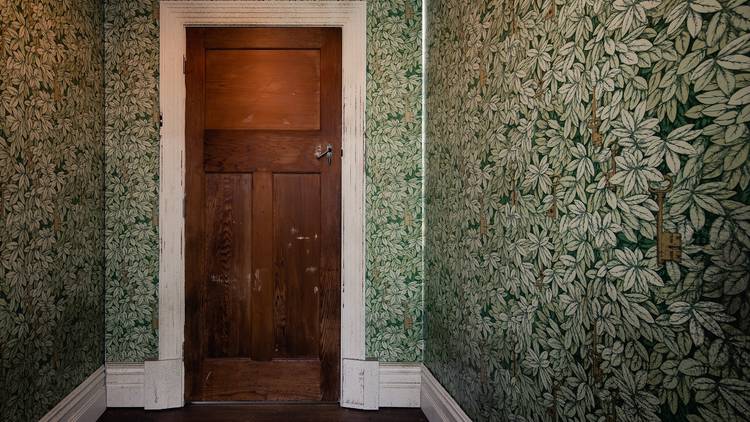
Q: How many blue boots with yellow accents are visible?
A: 0